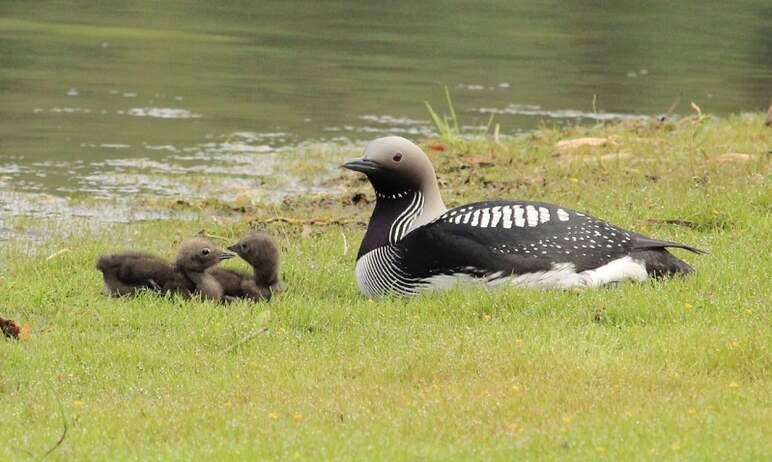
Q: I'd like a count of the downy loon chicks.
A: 2